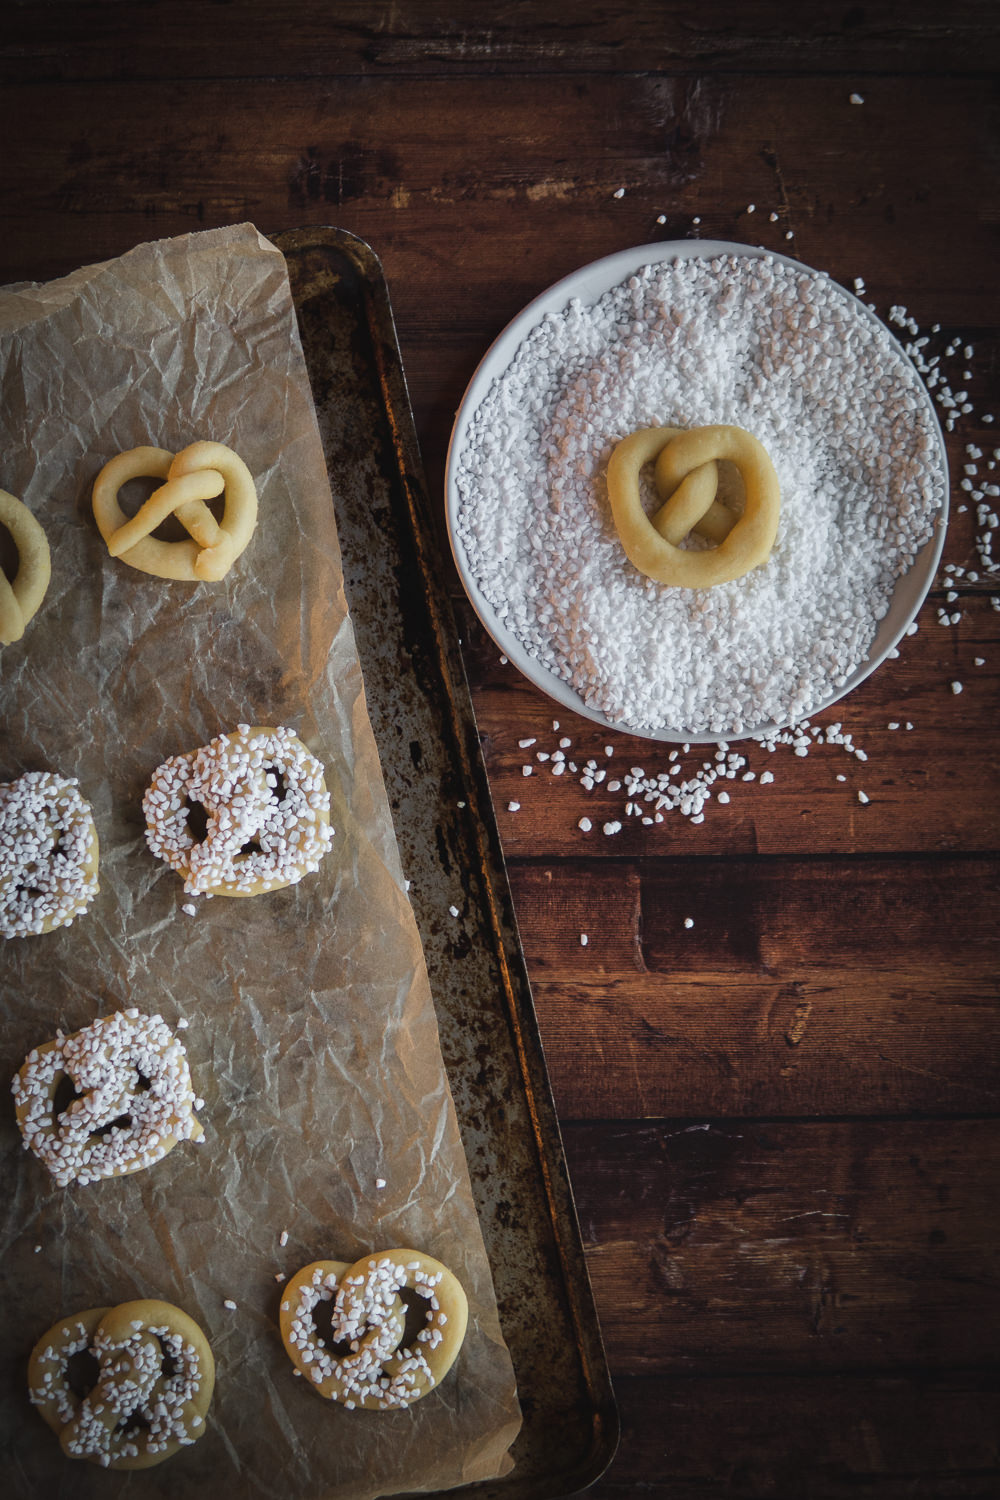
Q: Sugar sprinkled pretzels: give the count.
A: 5